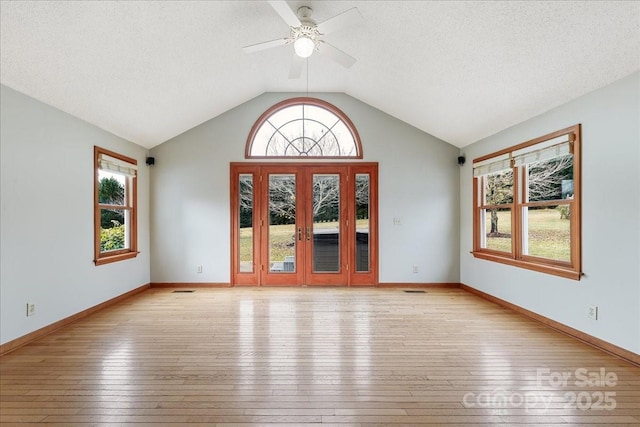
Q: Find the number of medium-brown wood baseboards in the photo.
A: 4